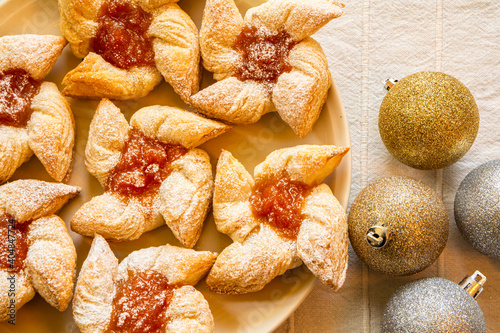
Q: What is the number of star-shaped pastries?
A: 7